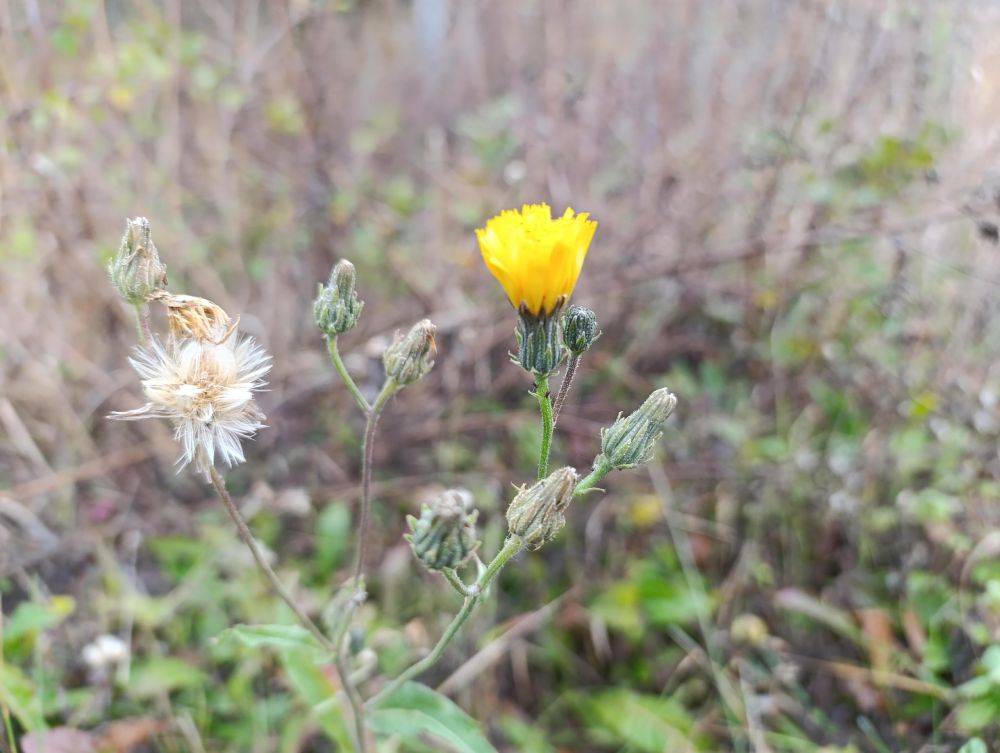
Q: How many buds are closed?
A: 7